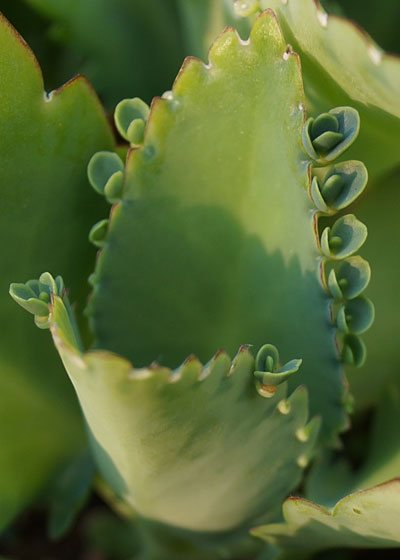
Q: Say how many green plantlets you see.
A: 11